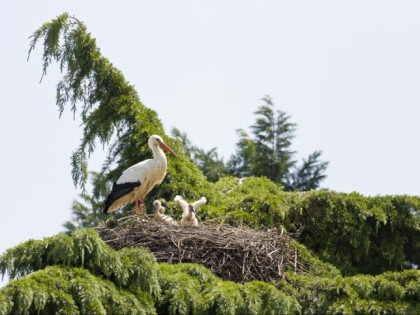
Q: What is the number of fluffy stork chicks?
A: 3